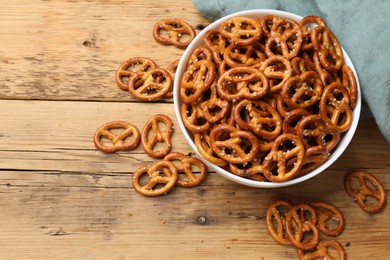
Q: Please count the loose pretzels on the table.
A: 13